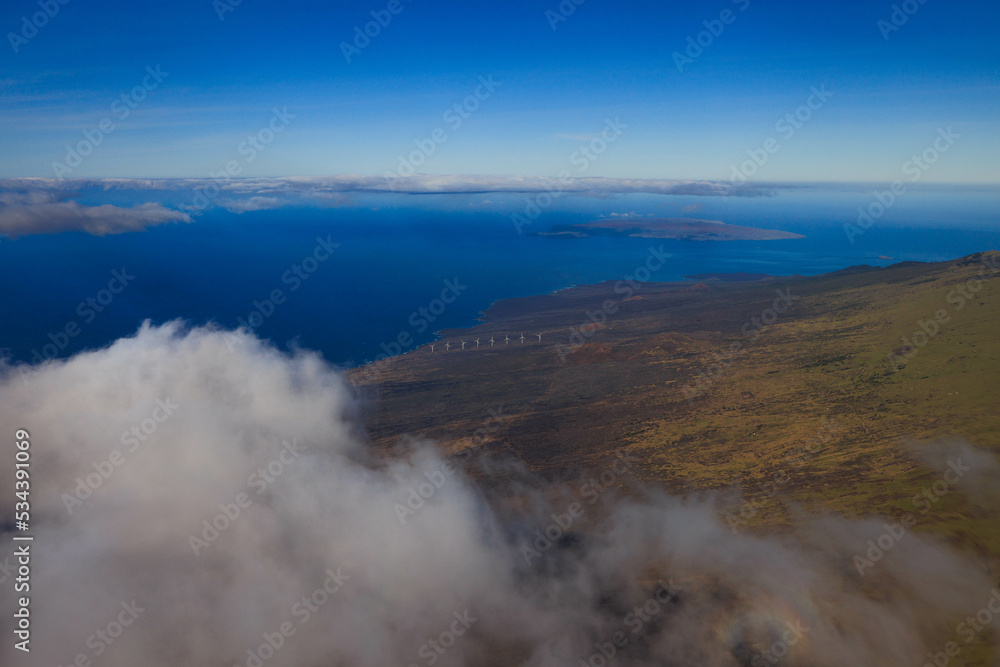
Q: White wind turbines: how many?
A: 8